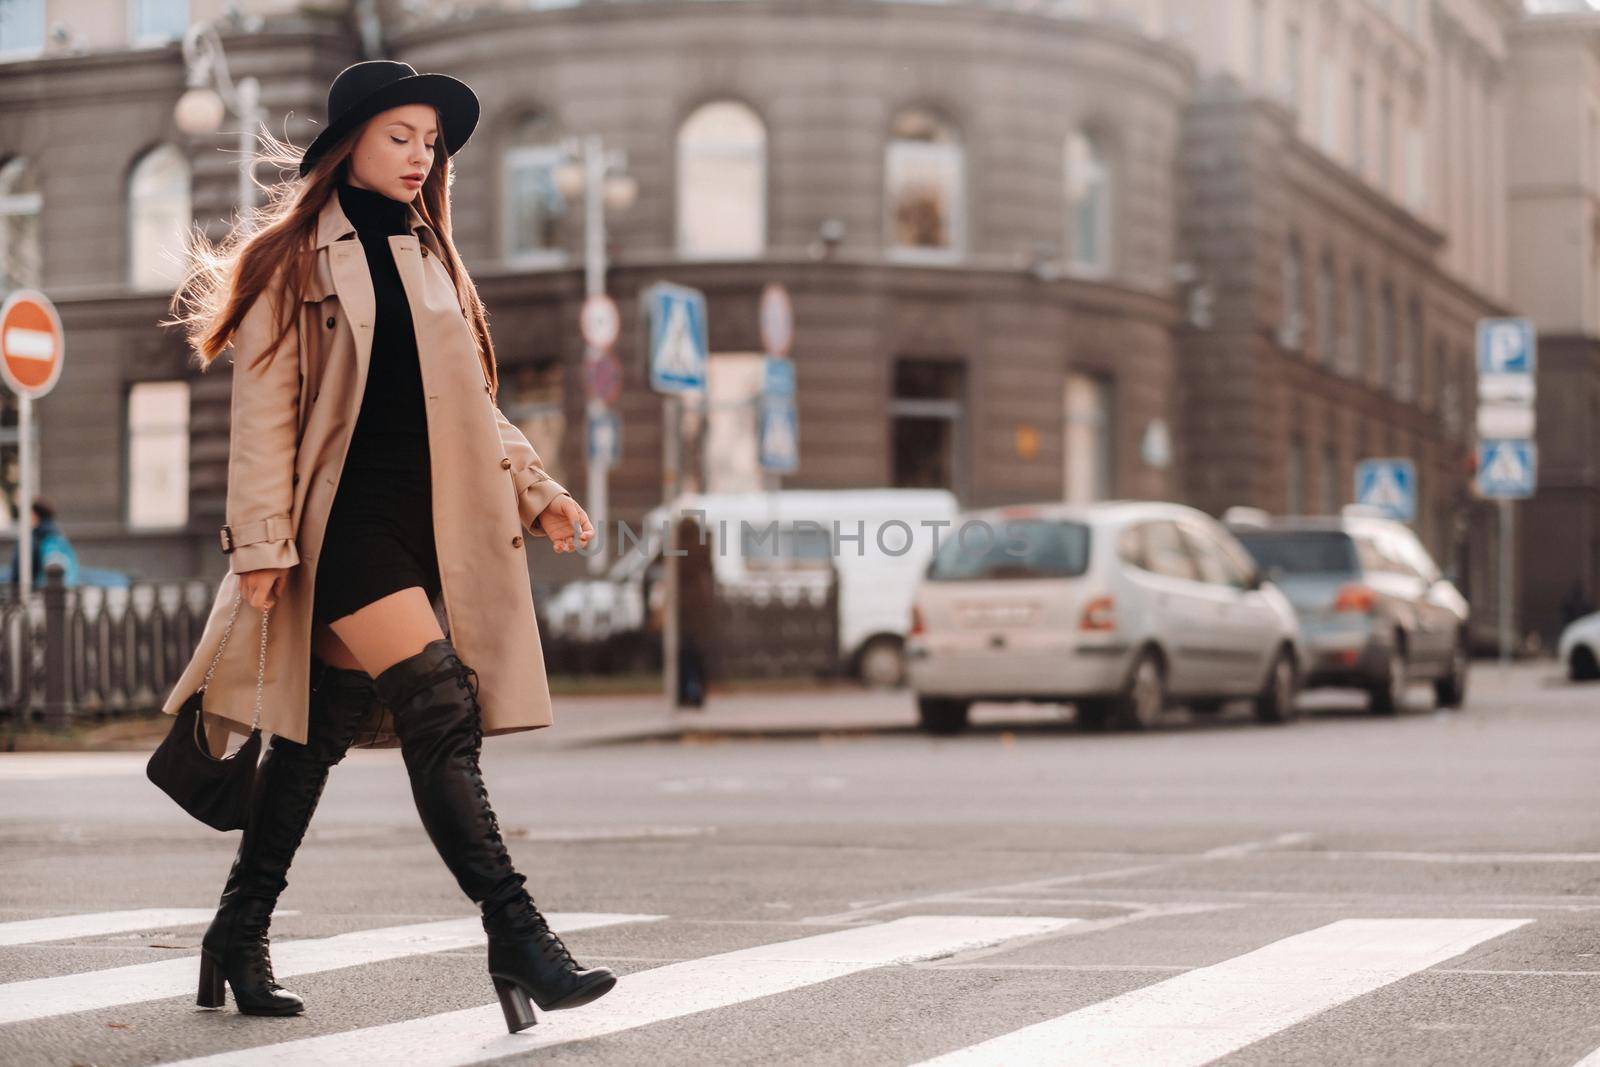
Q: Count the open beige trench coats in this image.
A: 1